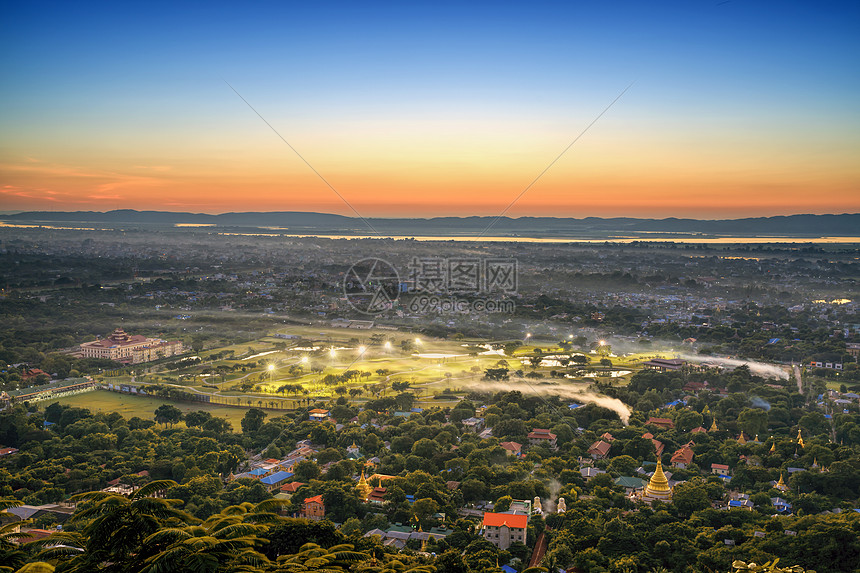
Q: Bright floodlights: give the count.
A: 9